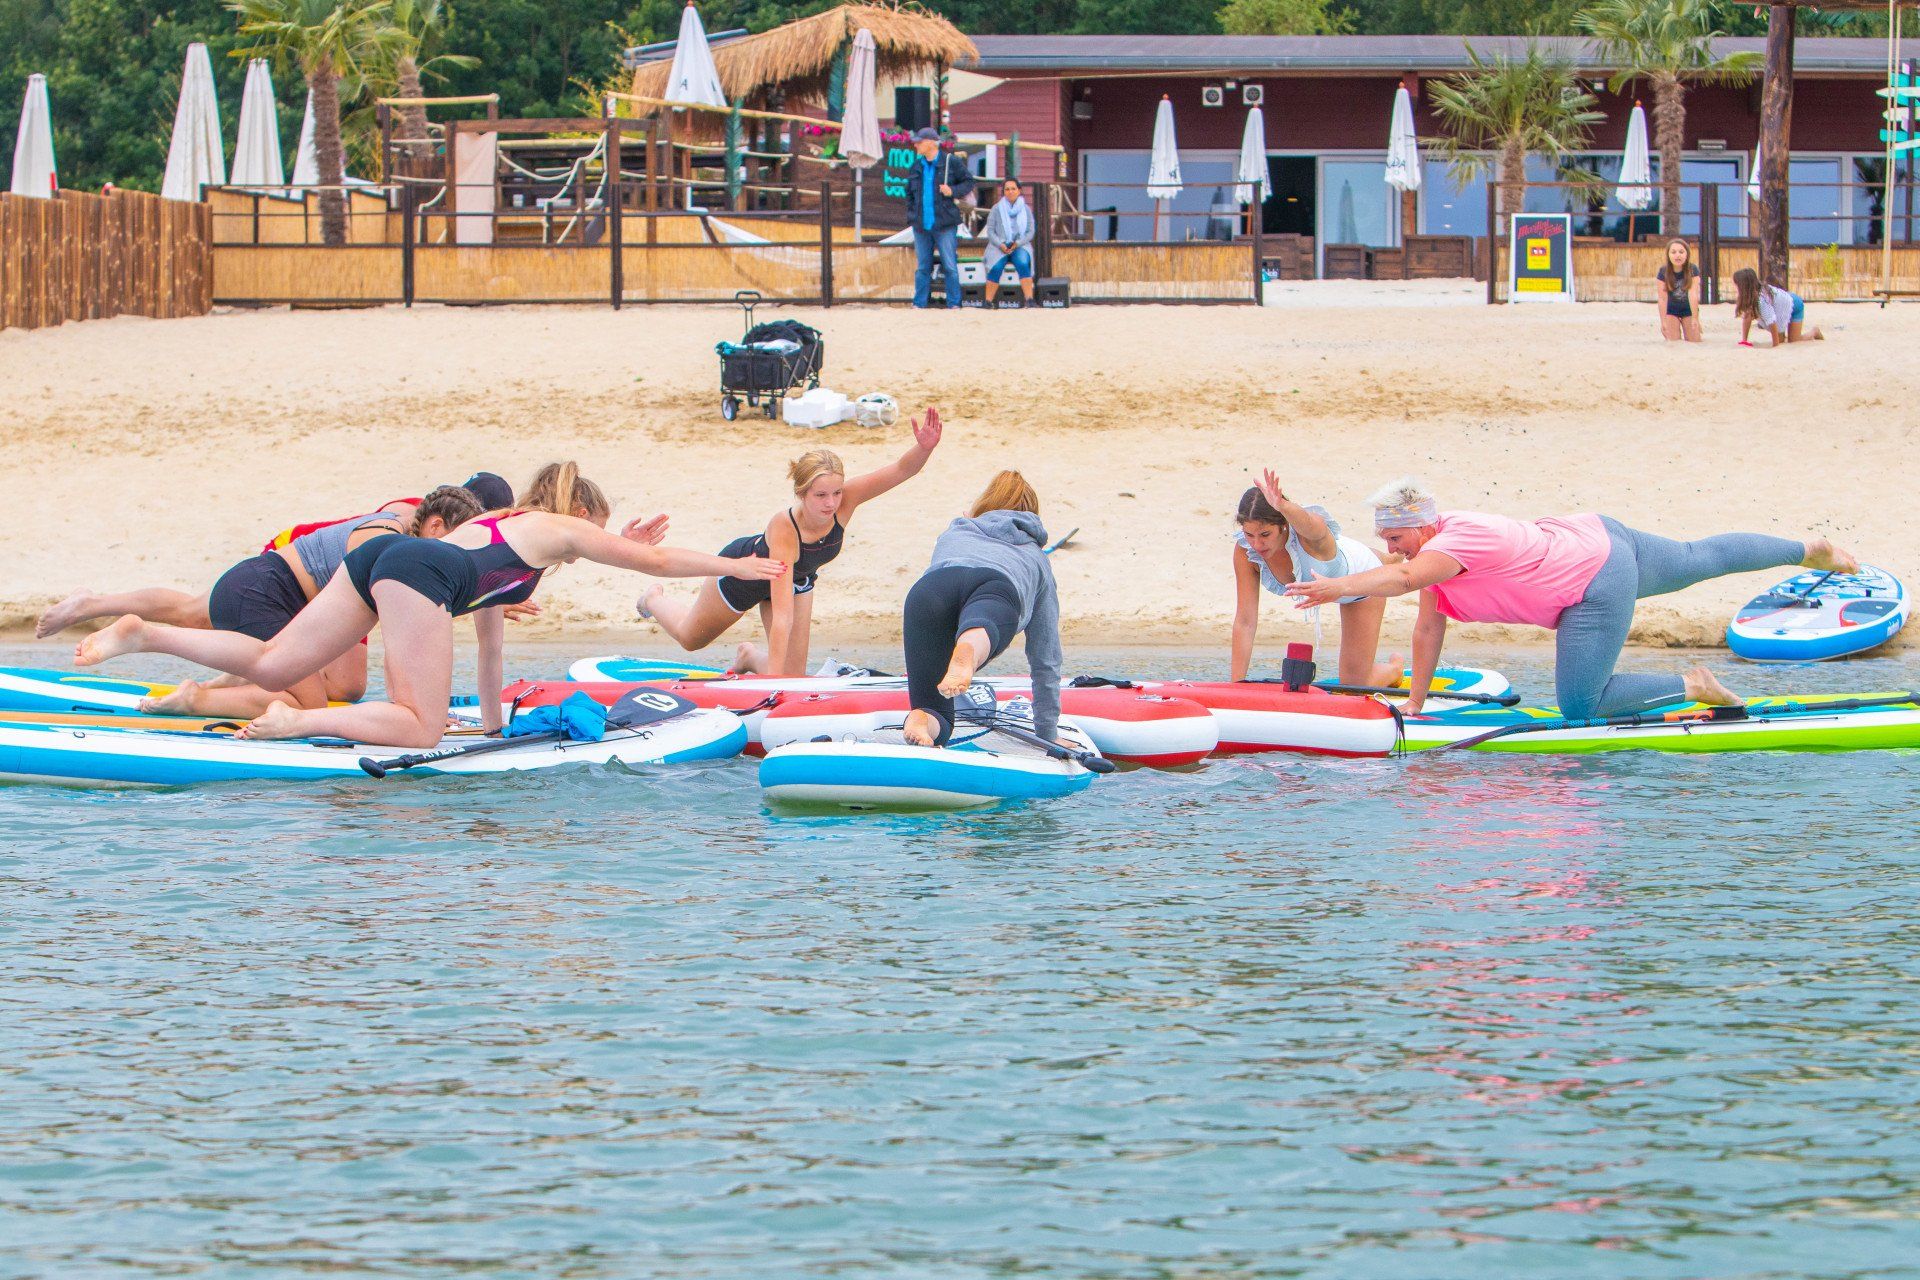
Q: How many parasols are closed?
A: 11